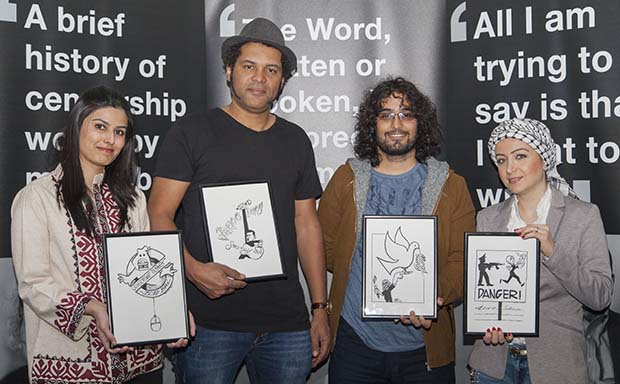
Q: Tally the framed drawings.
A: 4